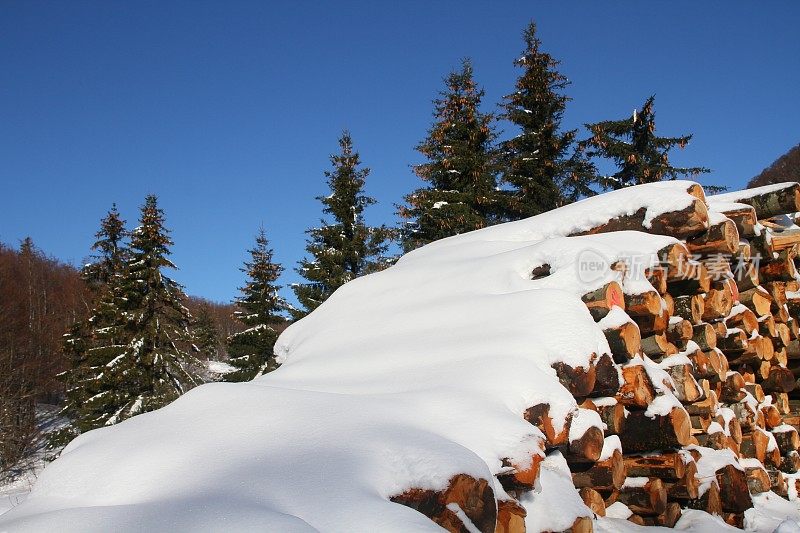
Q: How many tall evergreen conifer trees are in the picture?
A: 7